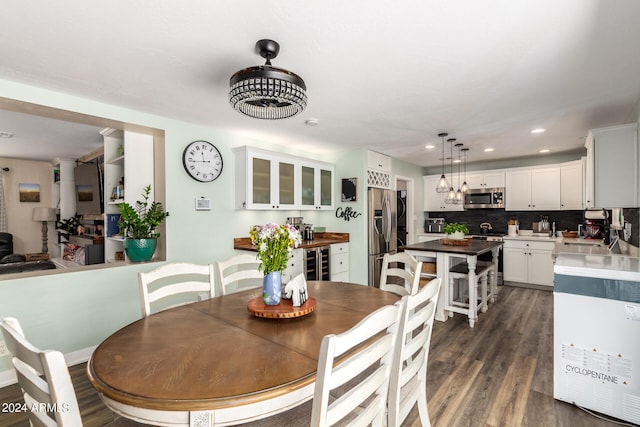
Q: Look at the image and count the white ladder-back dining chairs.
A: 6